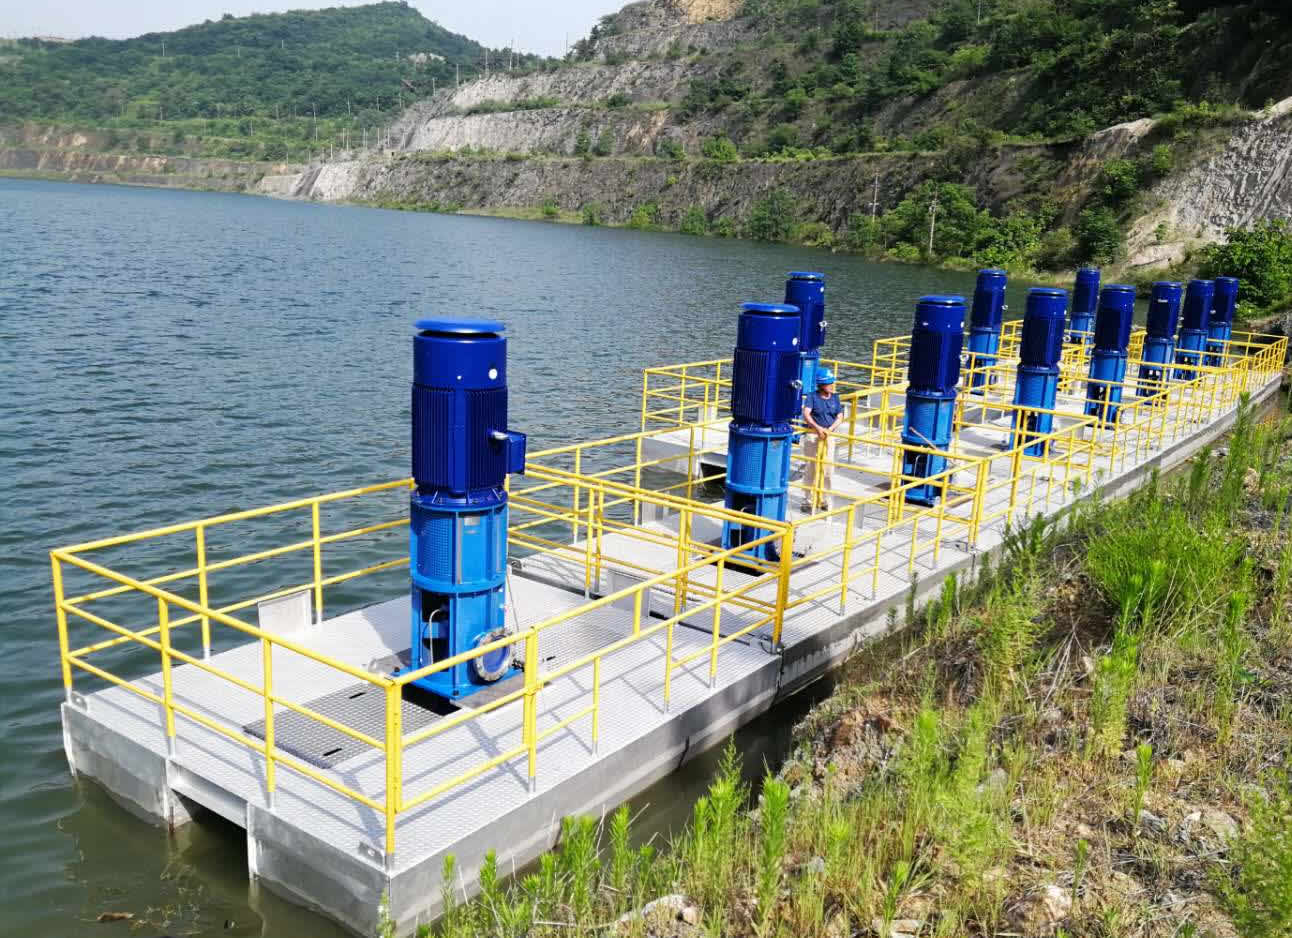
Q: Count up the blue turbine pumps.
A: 11